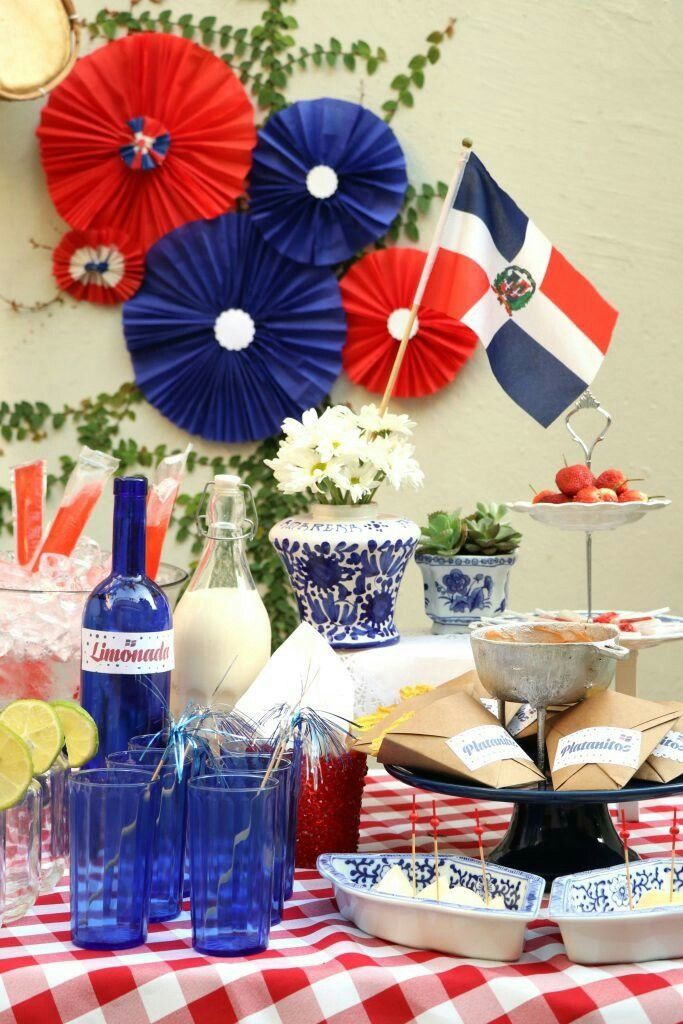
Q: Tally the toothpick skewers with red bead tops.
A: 5